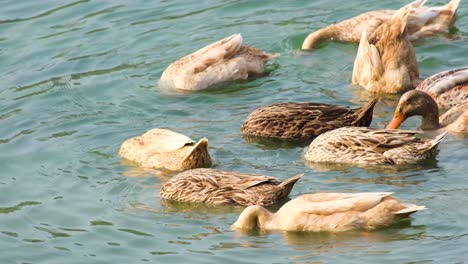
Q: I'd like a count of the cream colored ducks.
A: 5